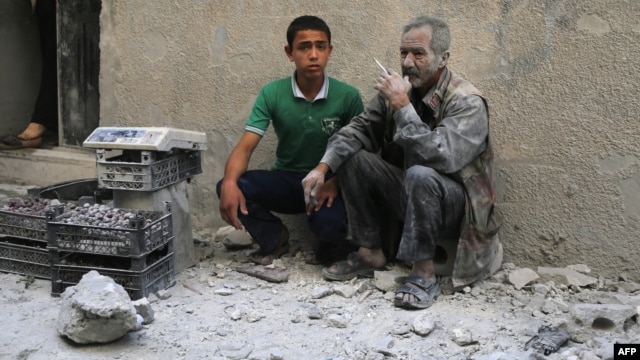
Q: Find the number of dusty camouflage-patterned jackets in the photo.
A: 1